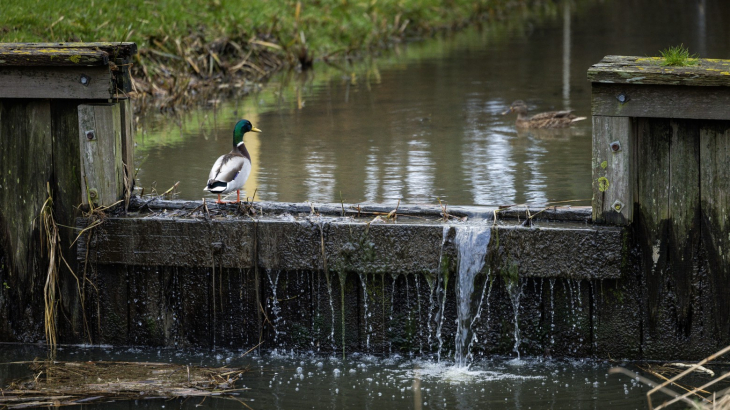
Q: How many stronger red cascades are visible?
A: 0